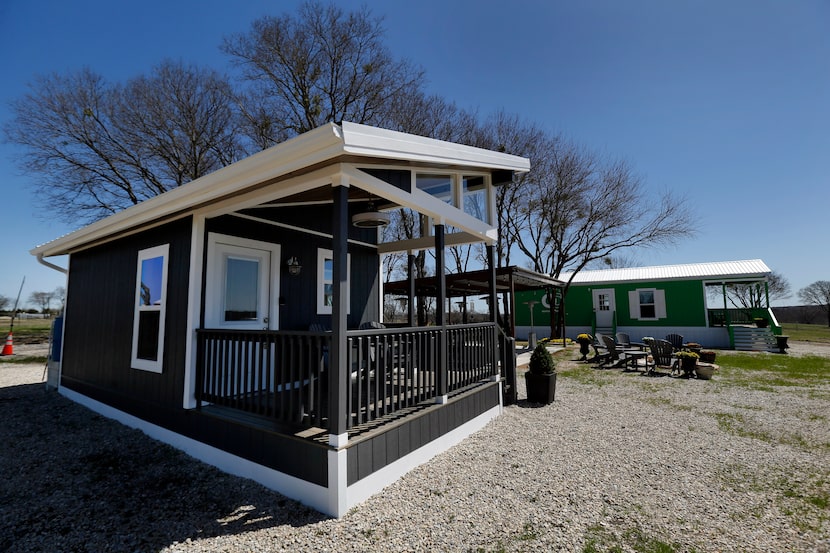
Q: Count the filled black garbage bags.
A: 0